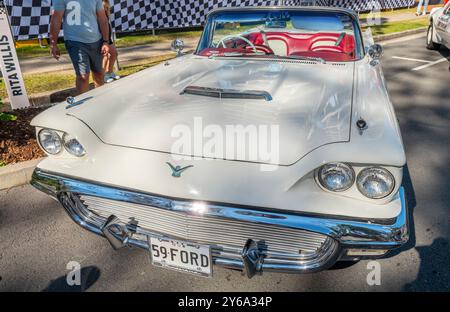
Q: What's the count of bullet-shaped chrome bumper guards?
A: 2